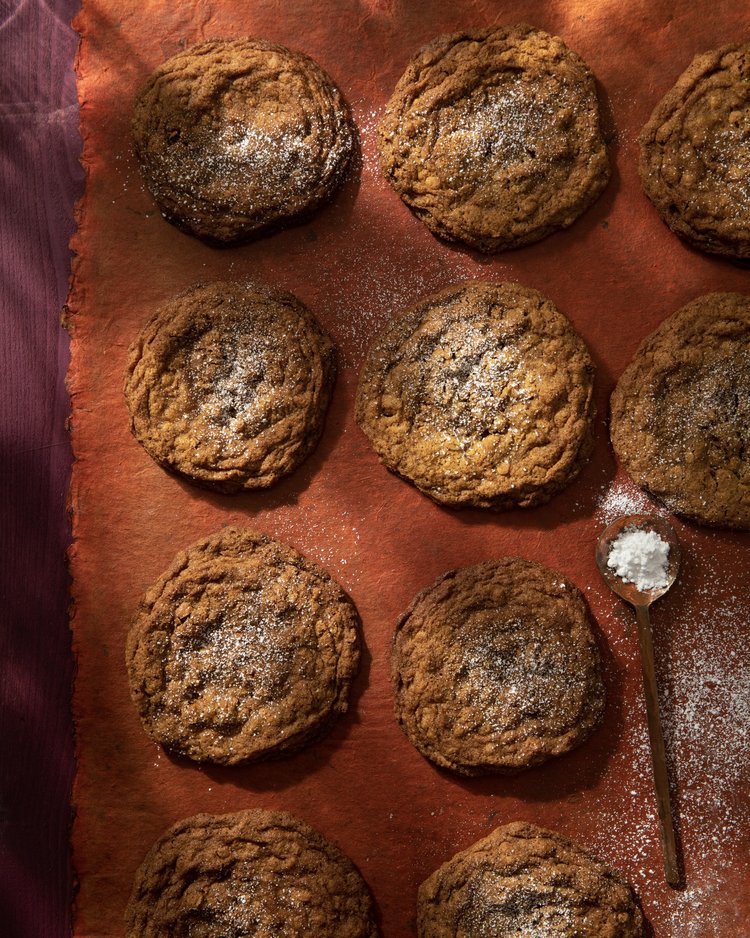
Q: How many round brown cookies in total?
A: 10